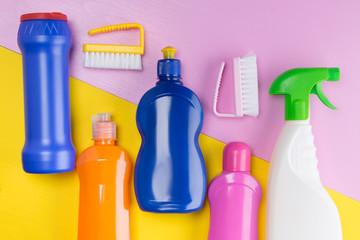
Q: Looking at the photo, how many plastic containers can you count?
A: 5